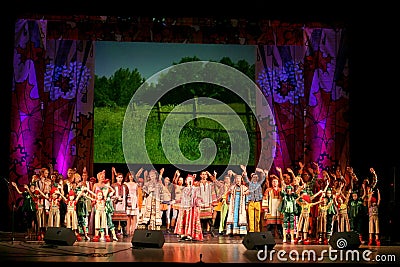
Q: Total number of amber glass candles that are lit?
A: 0